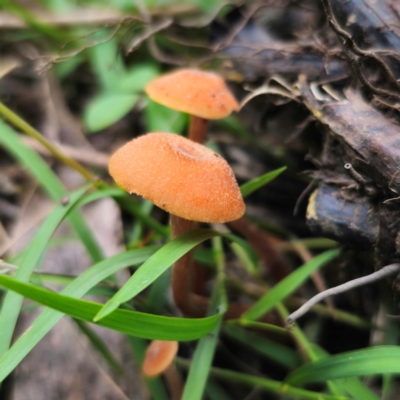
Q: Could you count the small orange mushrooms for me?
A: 3